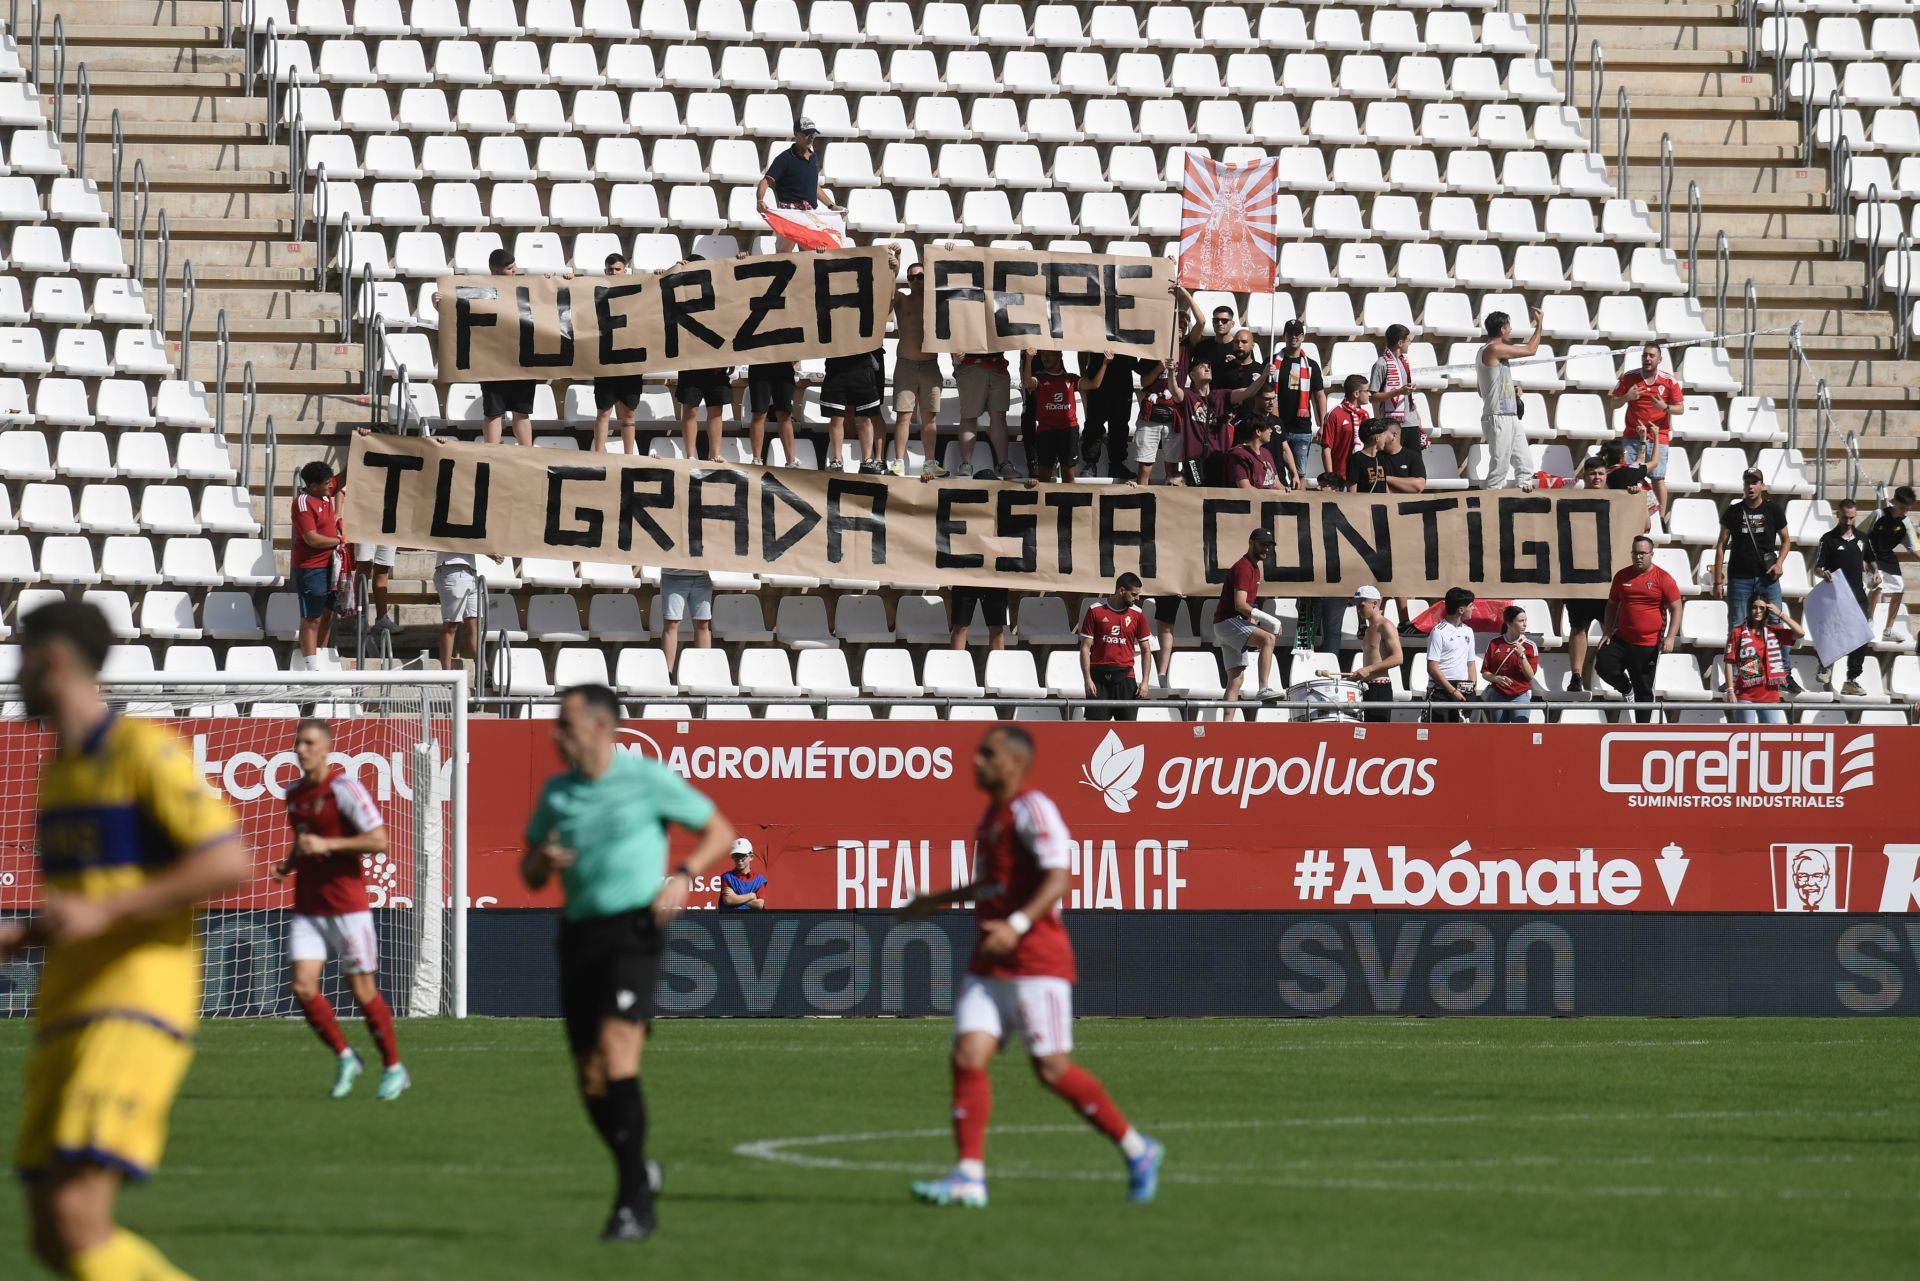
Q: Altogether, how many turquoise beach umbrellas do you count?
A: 0